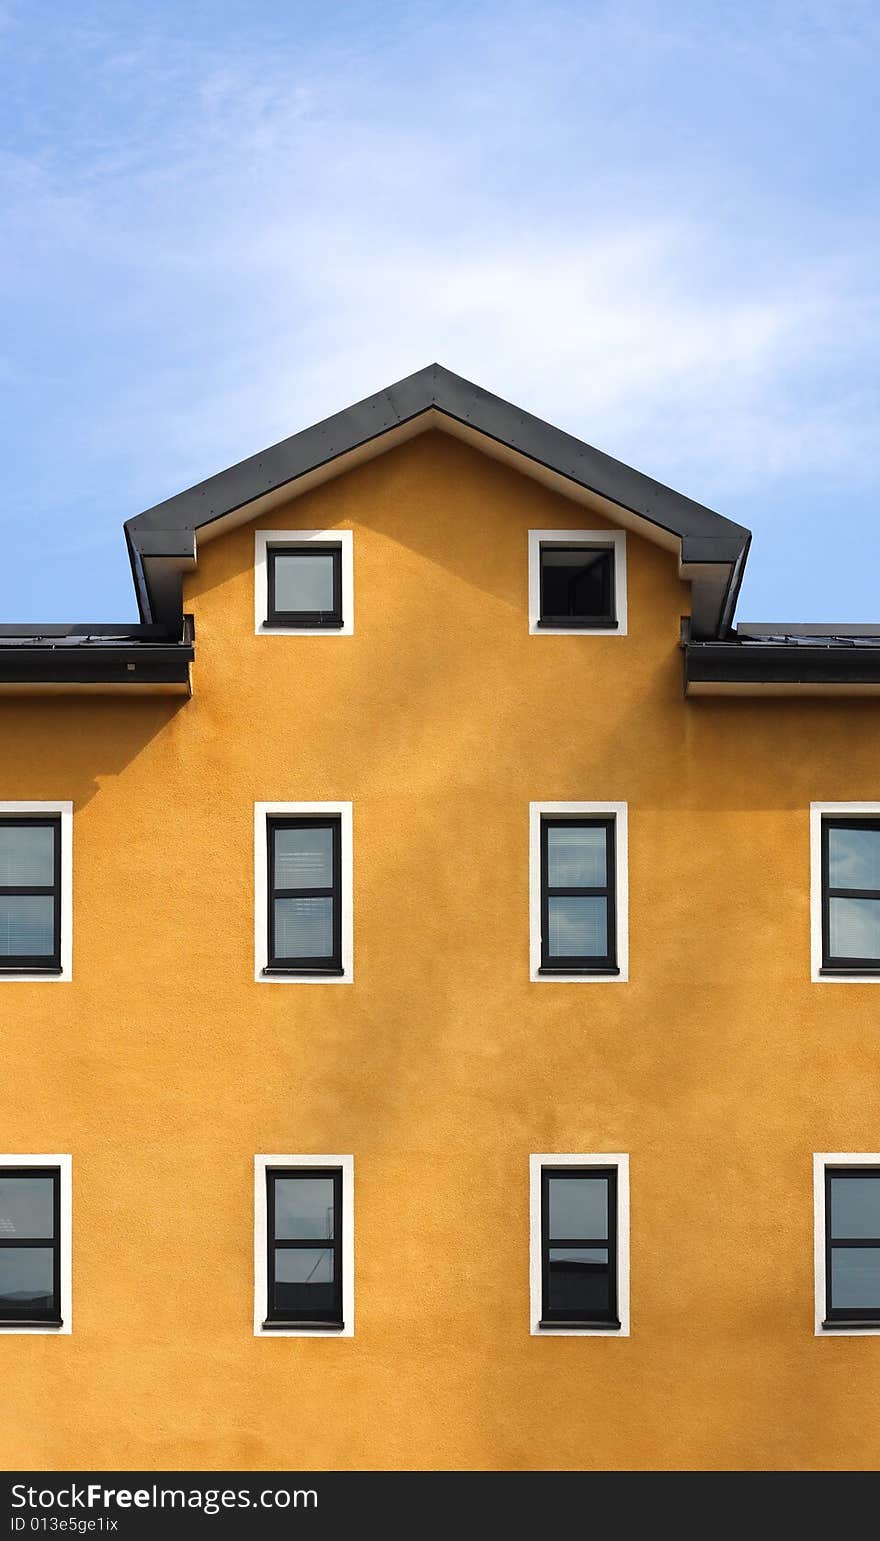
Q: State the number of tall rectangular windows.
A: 8